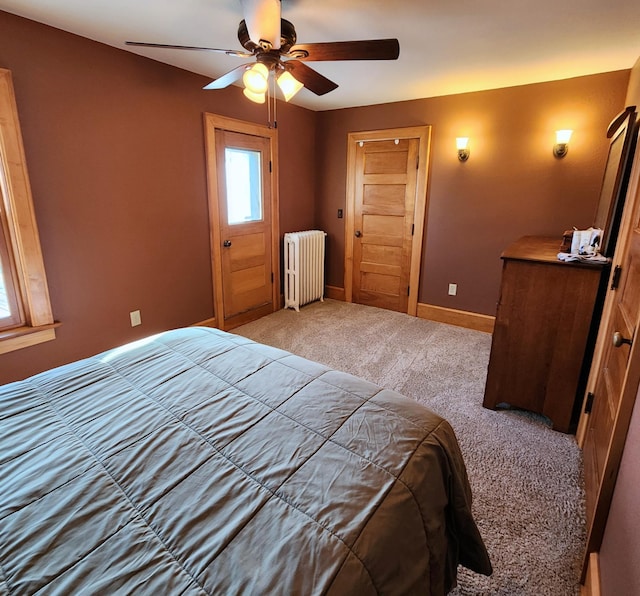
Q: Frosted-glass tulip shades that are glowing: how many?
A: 5